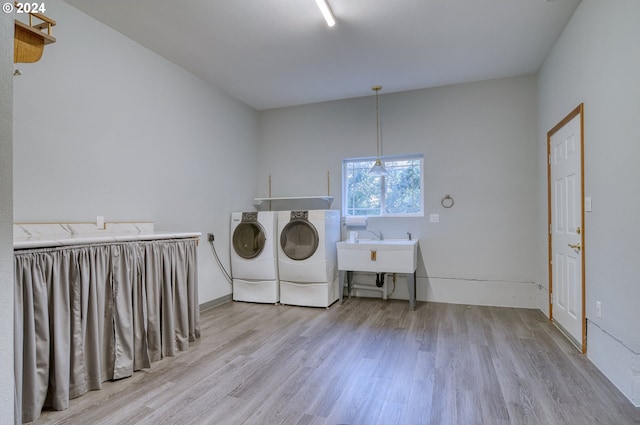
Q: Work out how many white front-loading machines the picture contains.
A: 2